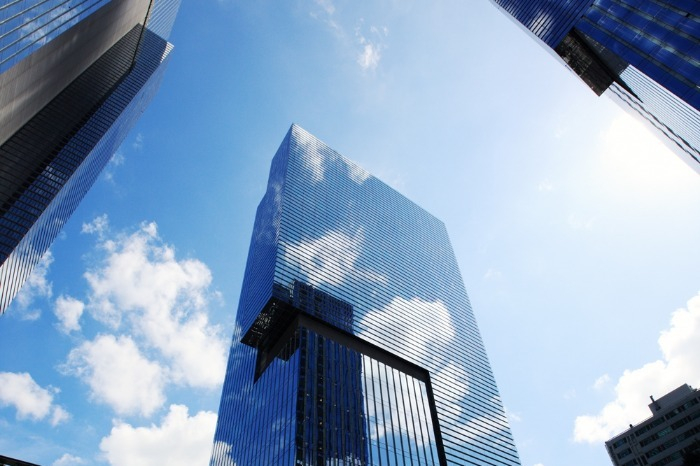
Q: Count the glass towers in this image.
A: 3